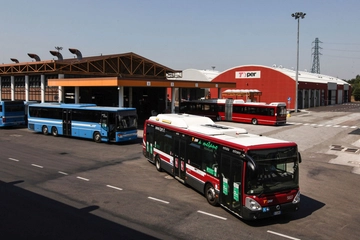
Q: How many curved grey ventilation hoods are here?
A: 4